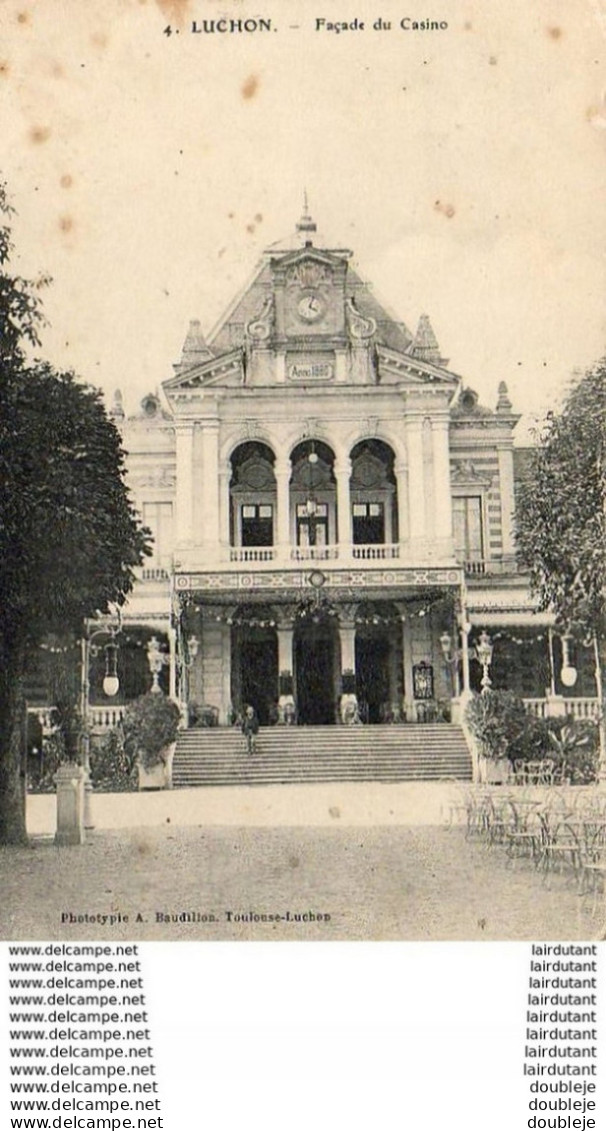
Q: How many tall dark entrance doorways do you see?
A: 3